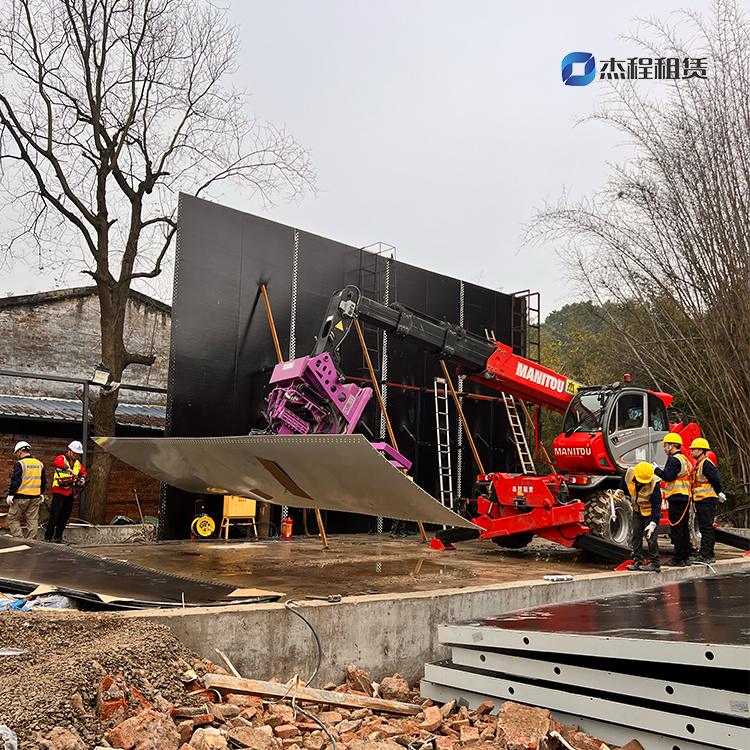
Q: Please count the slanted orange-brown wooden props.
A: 4